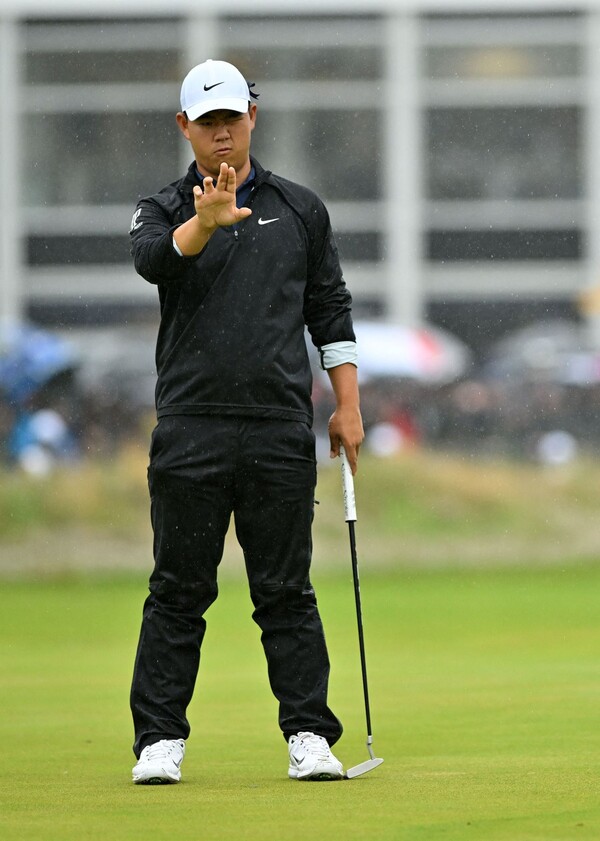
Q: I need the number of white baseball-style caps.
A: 1